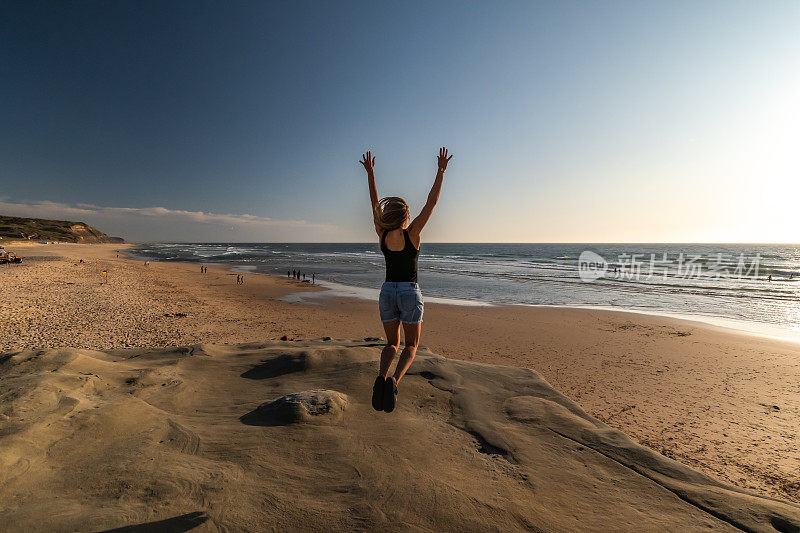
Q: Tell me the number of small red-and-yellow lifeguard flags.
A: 2